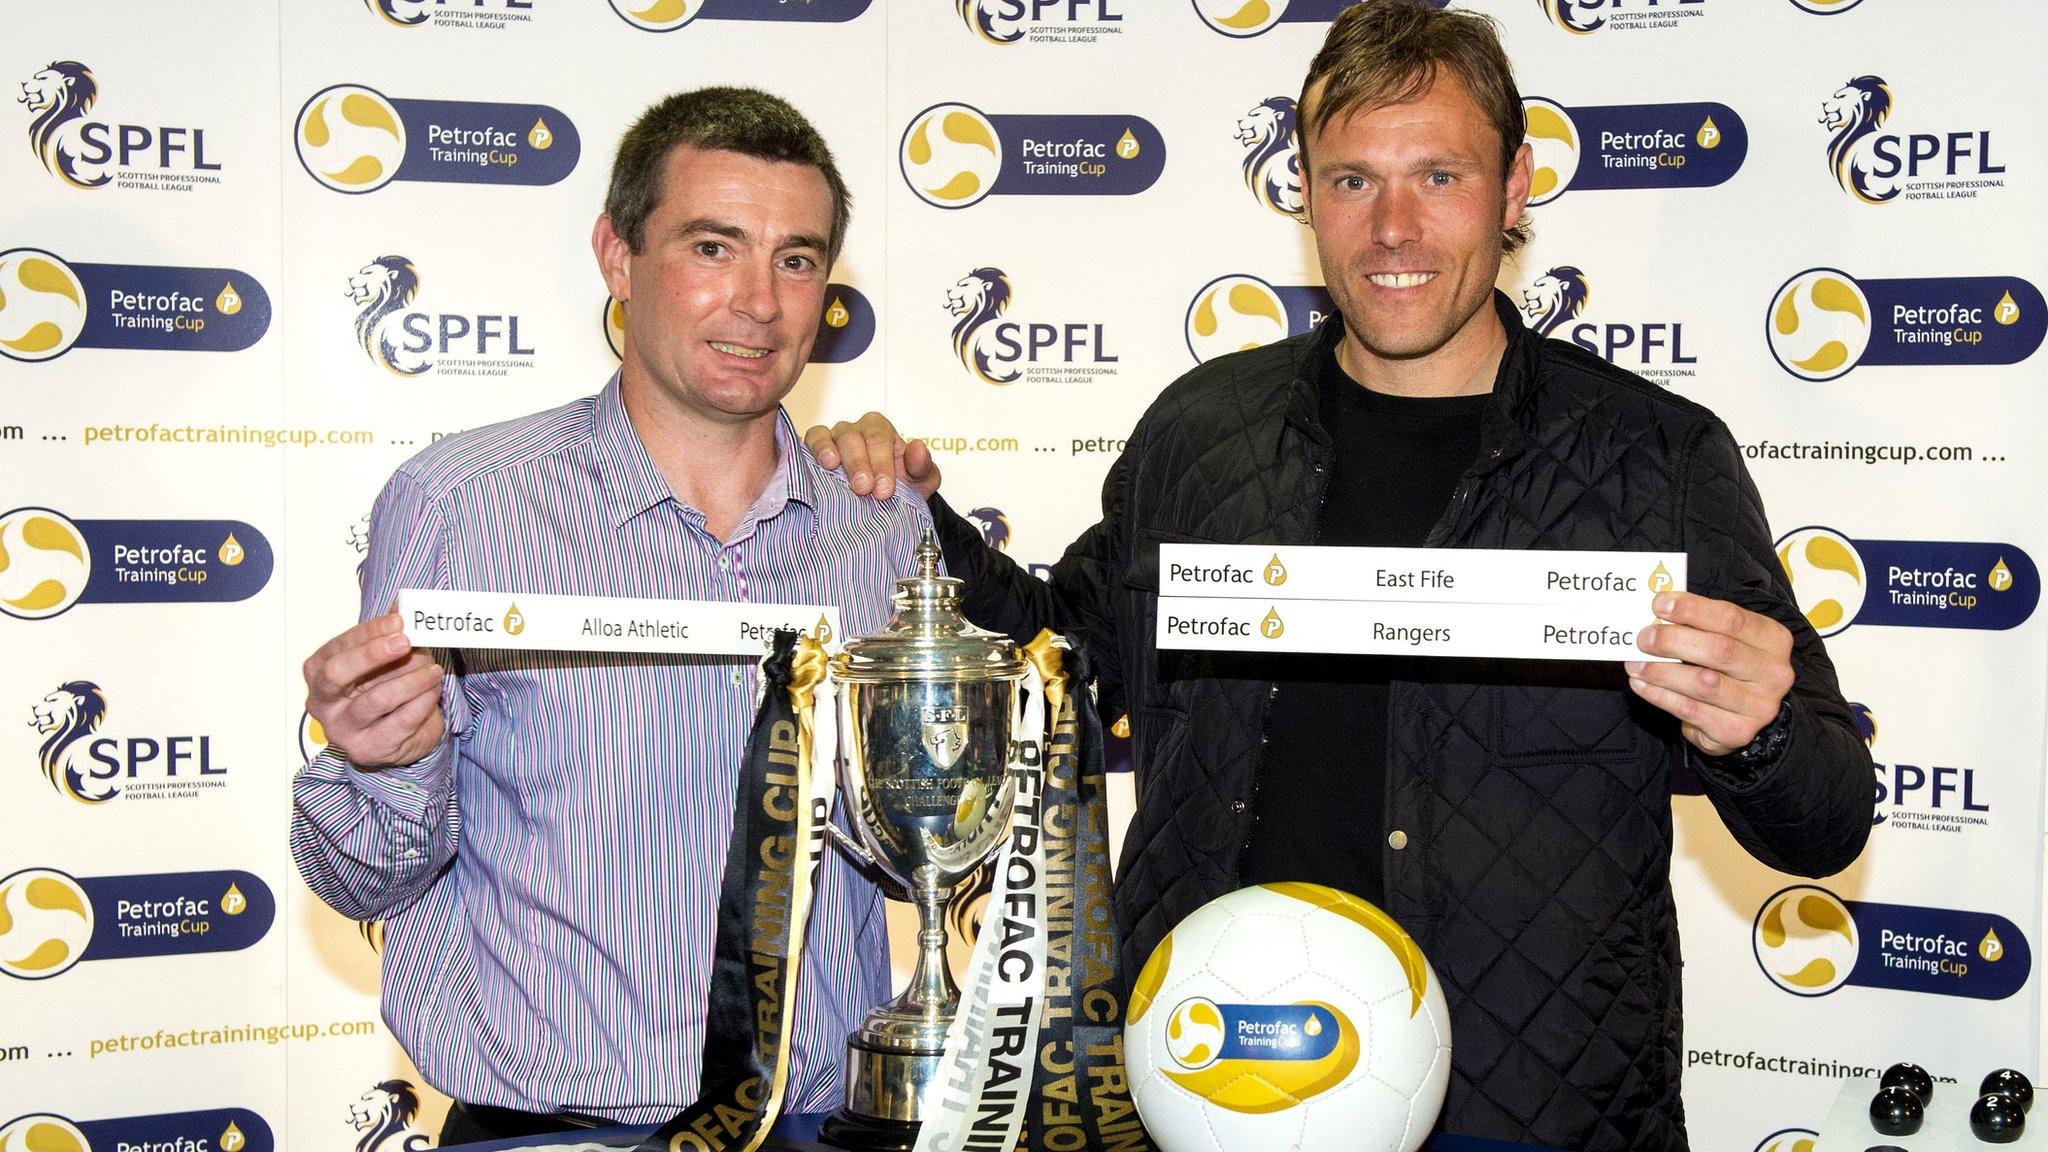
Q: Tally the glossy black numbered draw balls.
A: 4